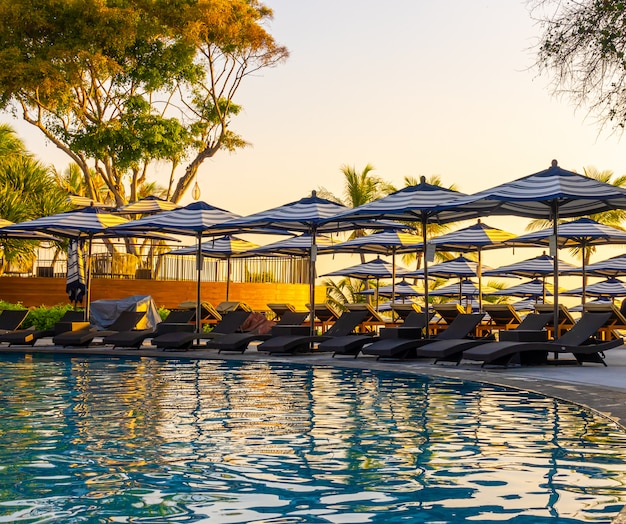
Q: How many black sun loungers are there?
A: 11